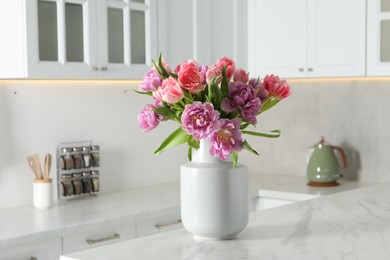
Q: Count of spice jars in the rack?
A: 8